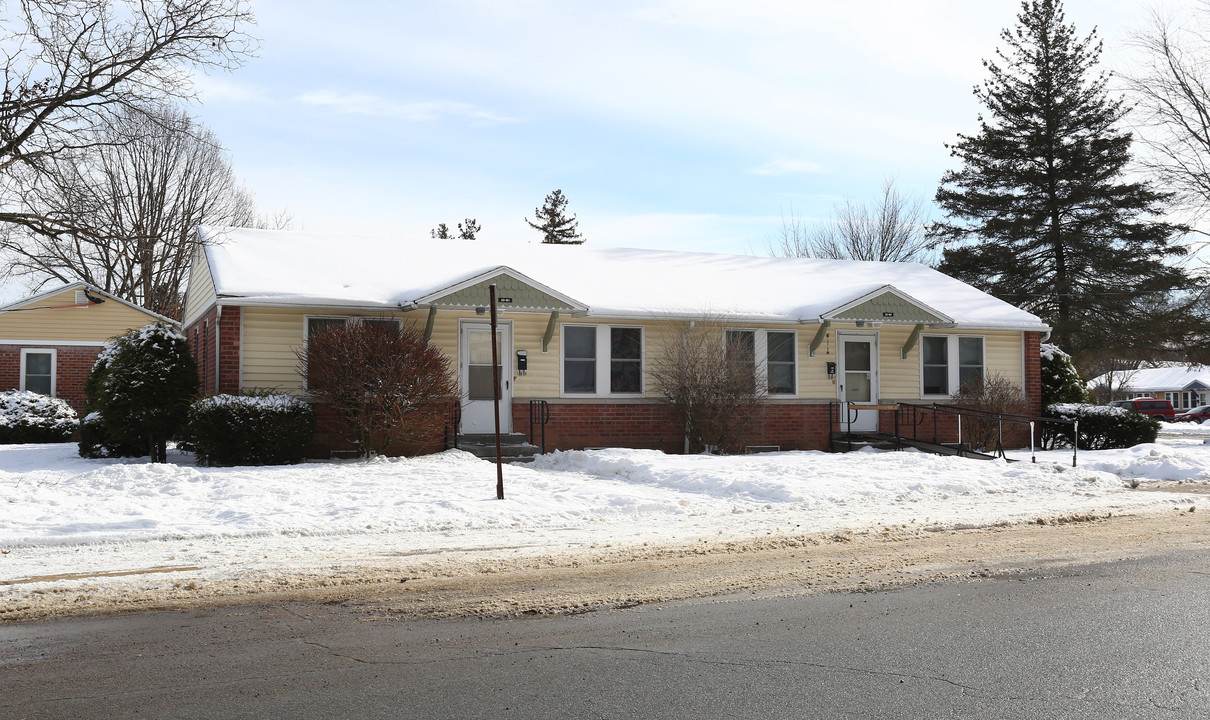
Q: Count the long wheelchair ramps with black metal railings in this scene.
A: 1